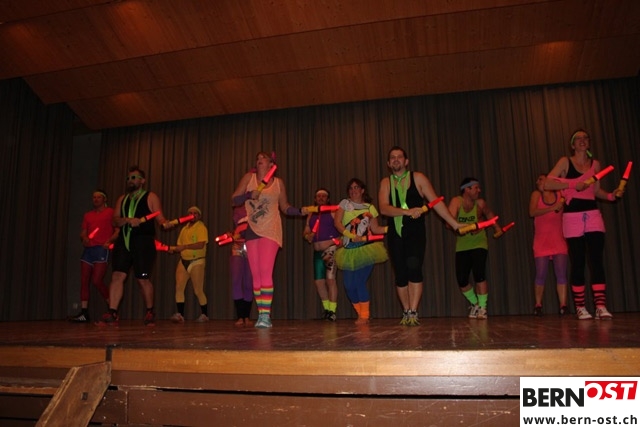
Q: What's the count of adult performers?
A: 11